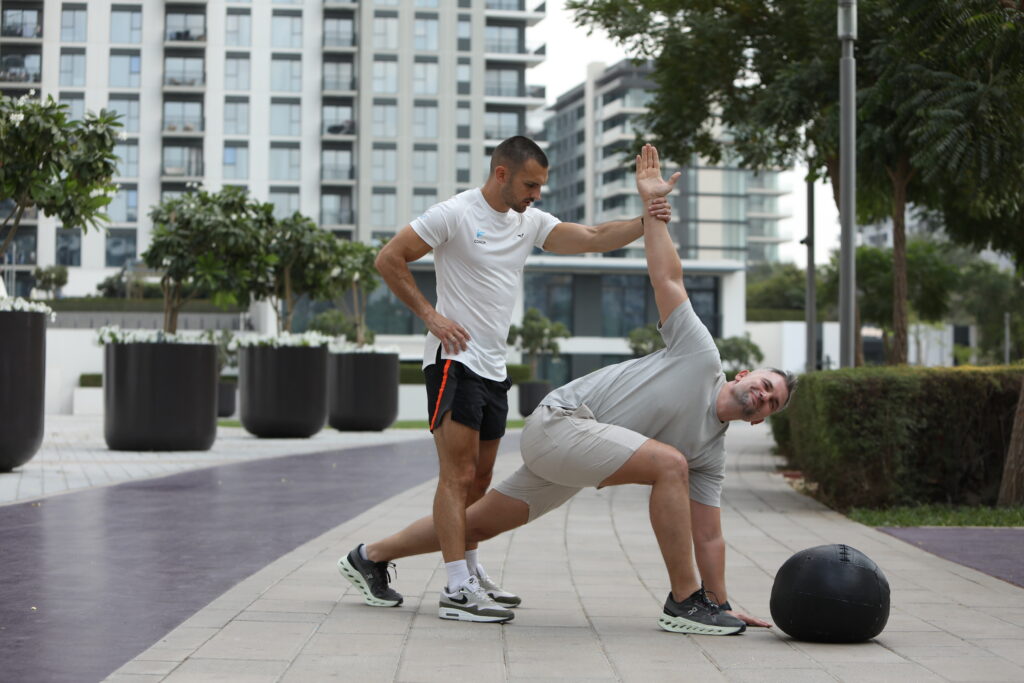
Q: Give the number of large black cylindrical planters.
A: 4